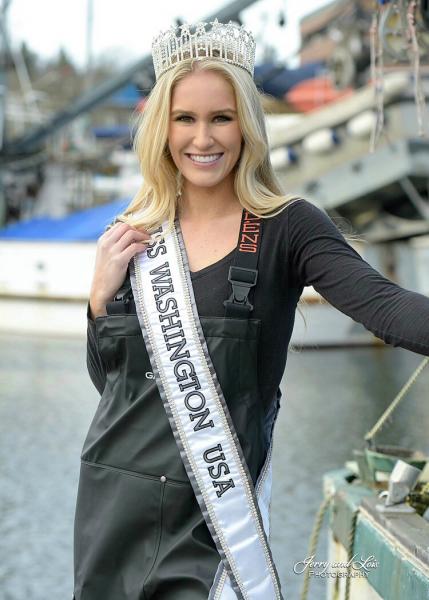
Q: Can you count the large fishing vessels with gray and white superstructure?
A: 1